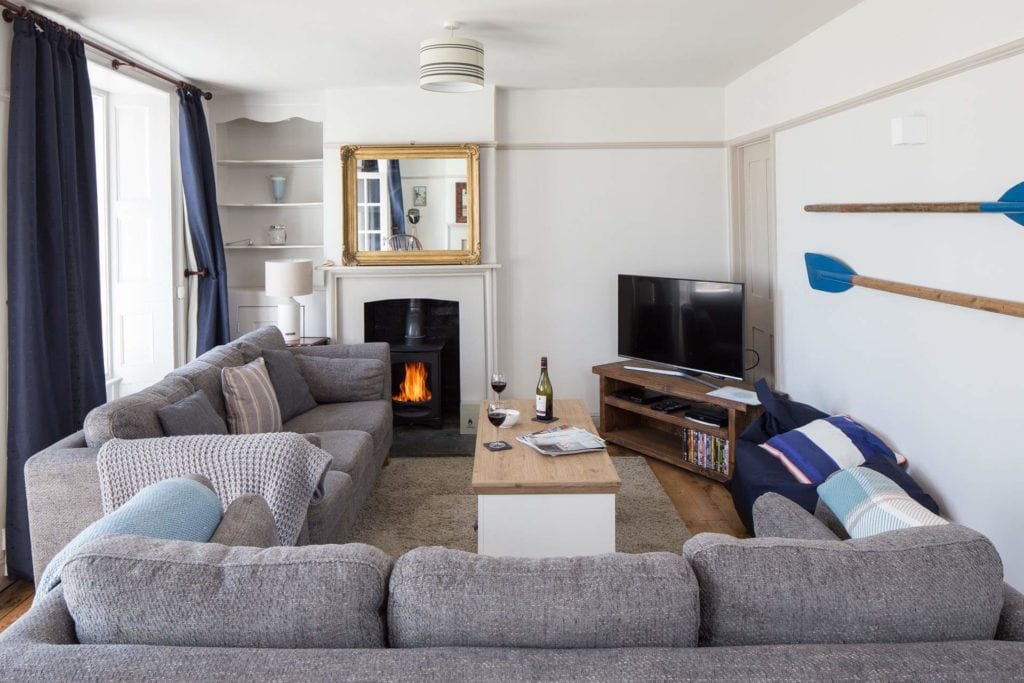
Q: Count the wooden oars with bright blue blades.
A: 2